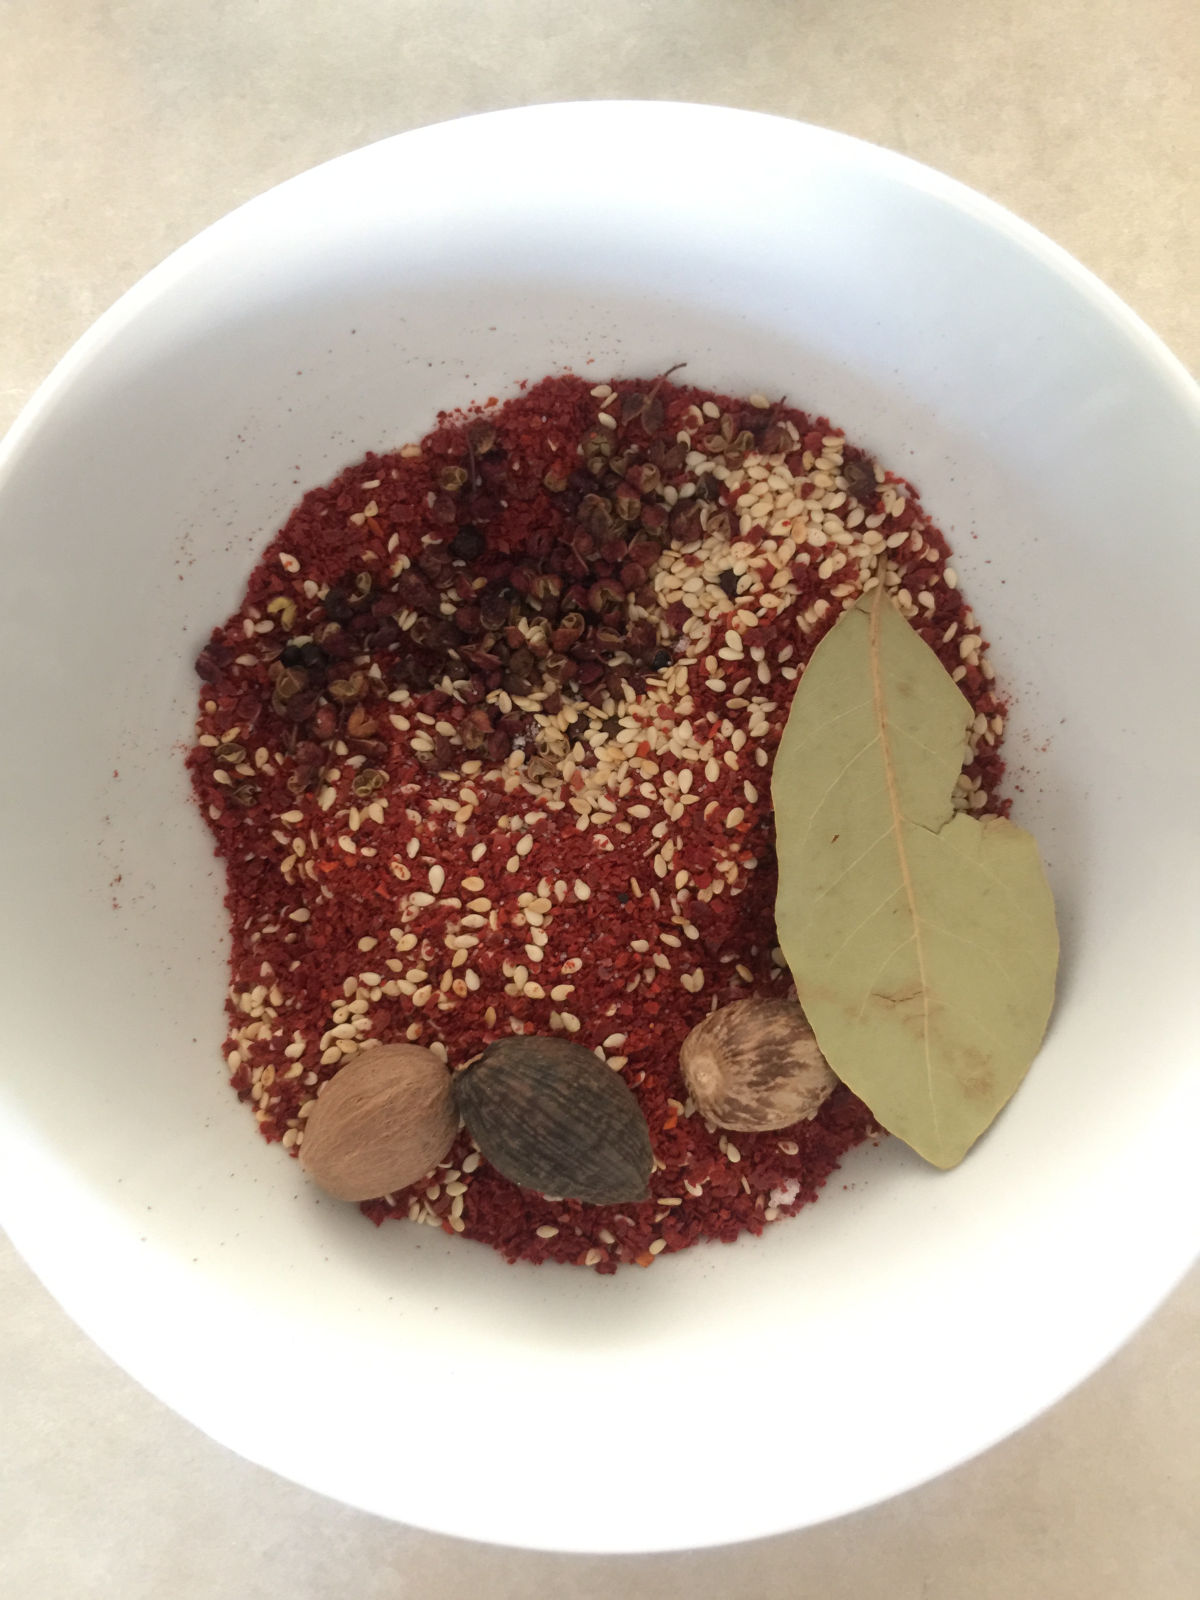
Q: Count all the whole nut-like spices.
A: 3